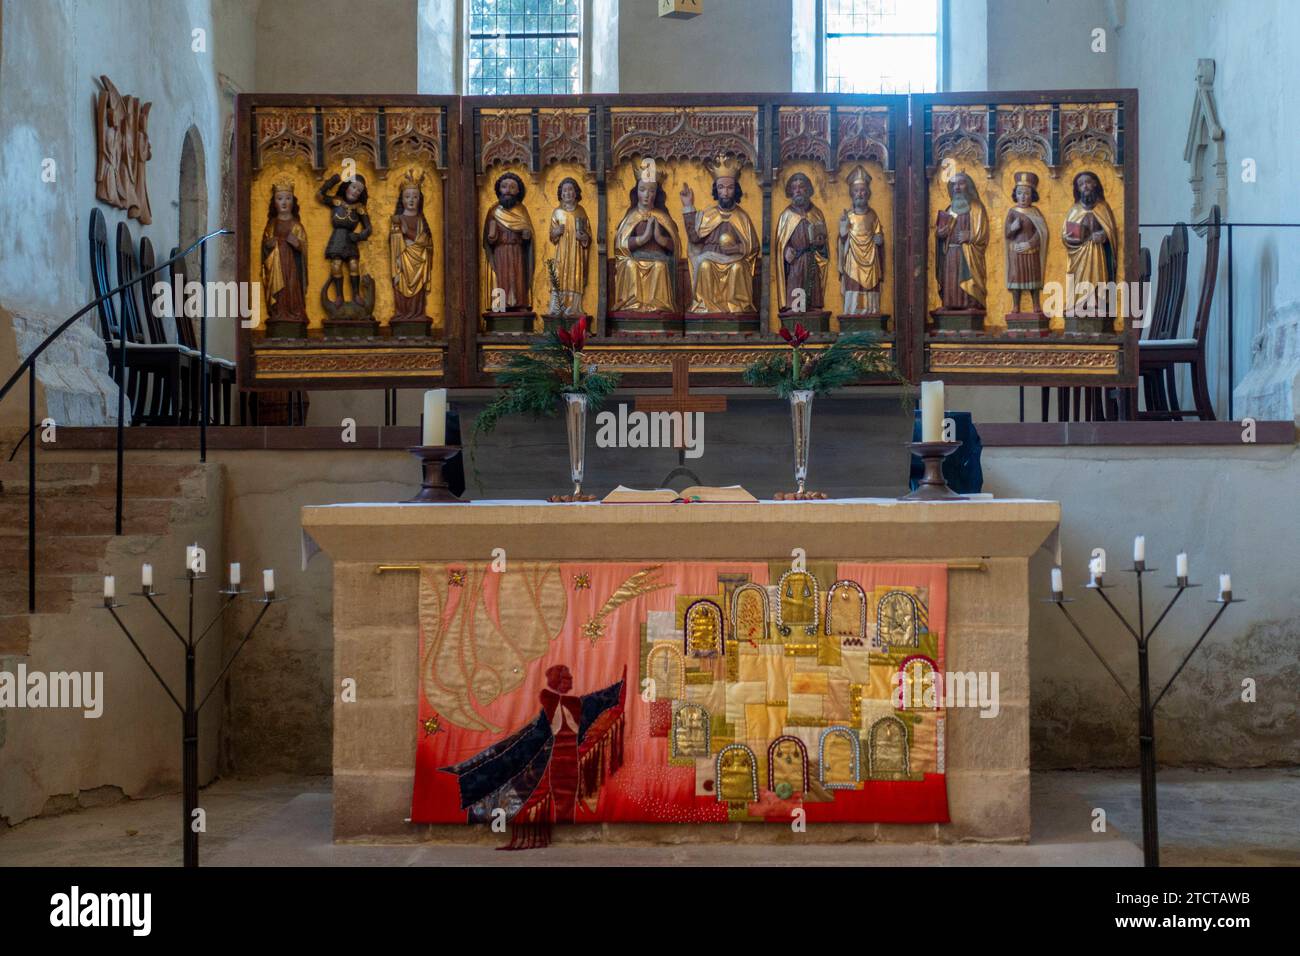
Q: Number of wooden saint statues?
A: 12